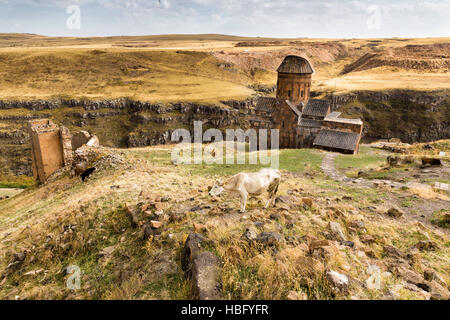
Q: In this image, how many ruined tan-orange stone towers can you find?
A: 1